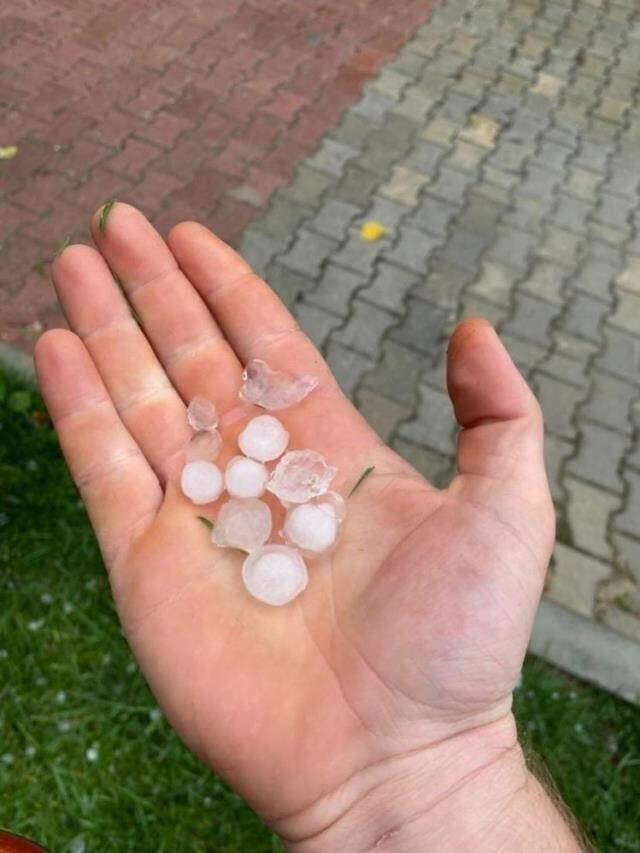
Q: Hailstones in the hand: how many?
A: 10